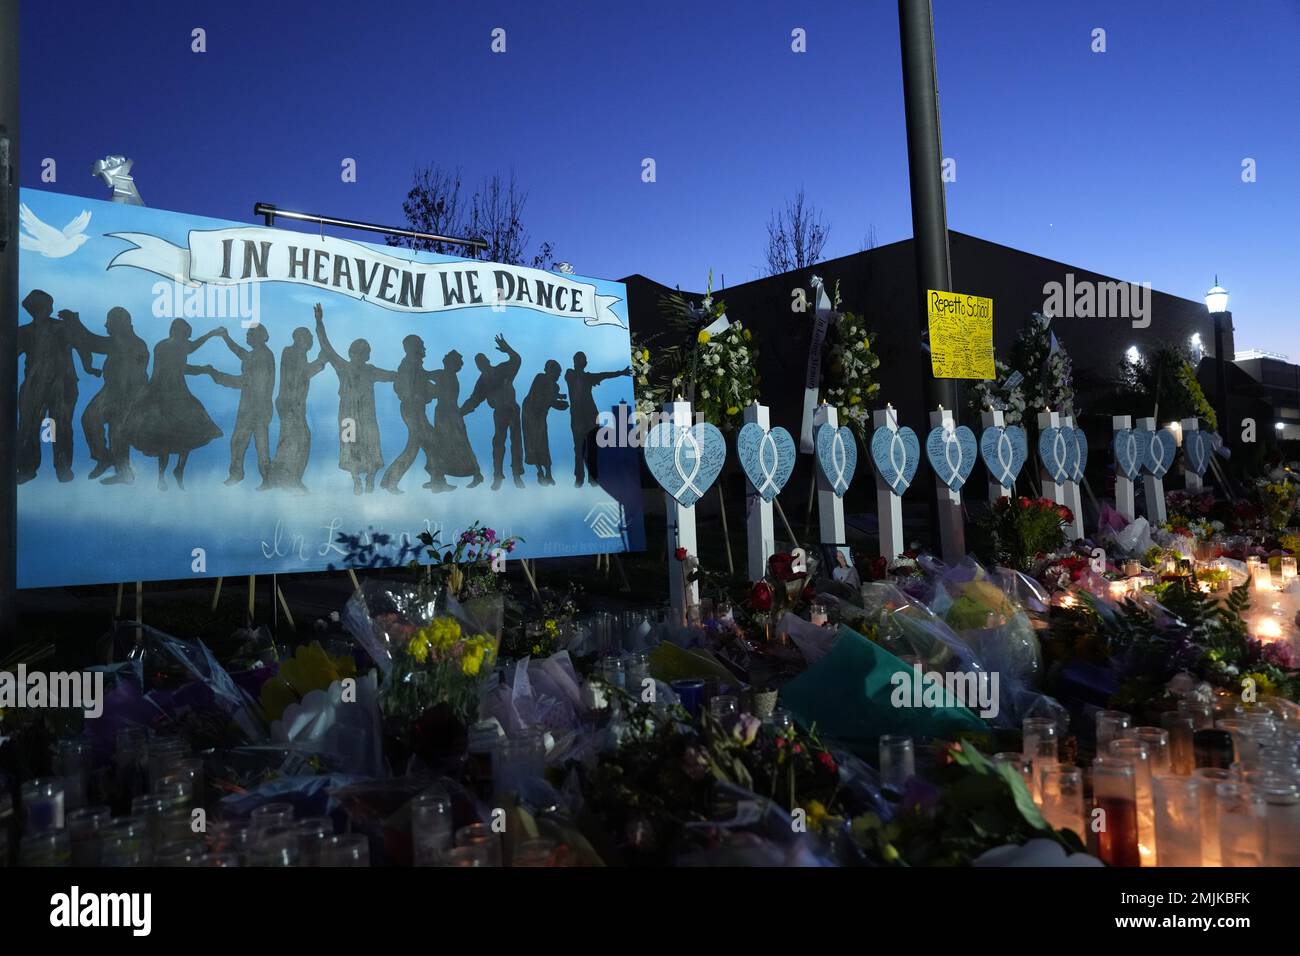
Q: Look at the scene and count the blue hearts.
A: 11